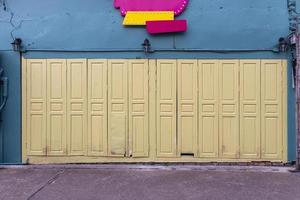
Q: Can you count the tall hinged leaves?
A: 12